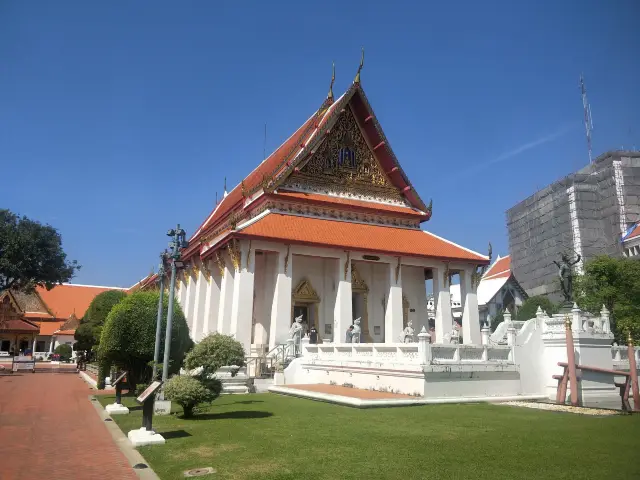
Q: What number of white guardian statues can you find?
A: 4